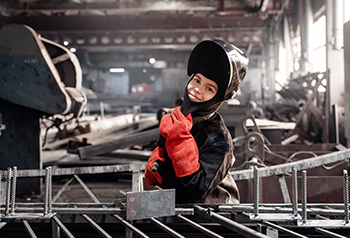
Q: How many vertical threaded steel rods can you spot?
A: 8